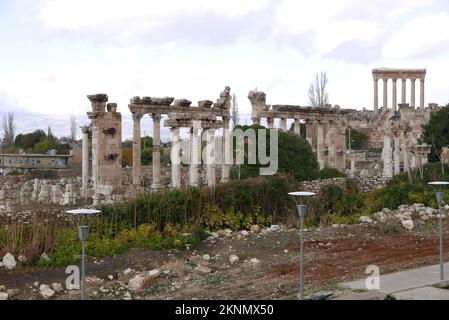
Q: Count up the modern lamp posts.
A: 3